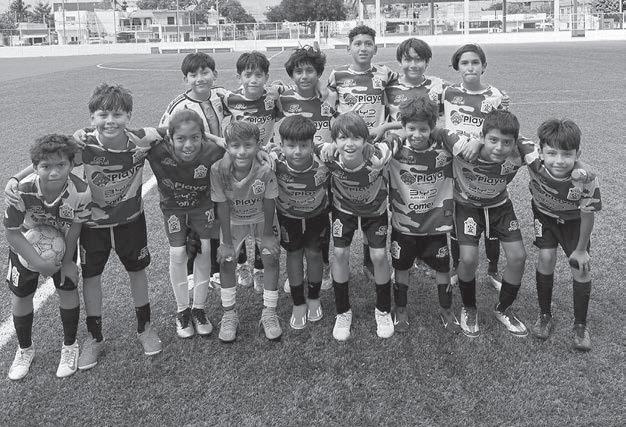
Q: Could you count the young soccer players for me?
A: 15